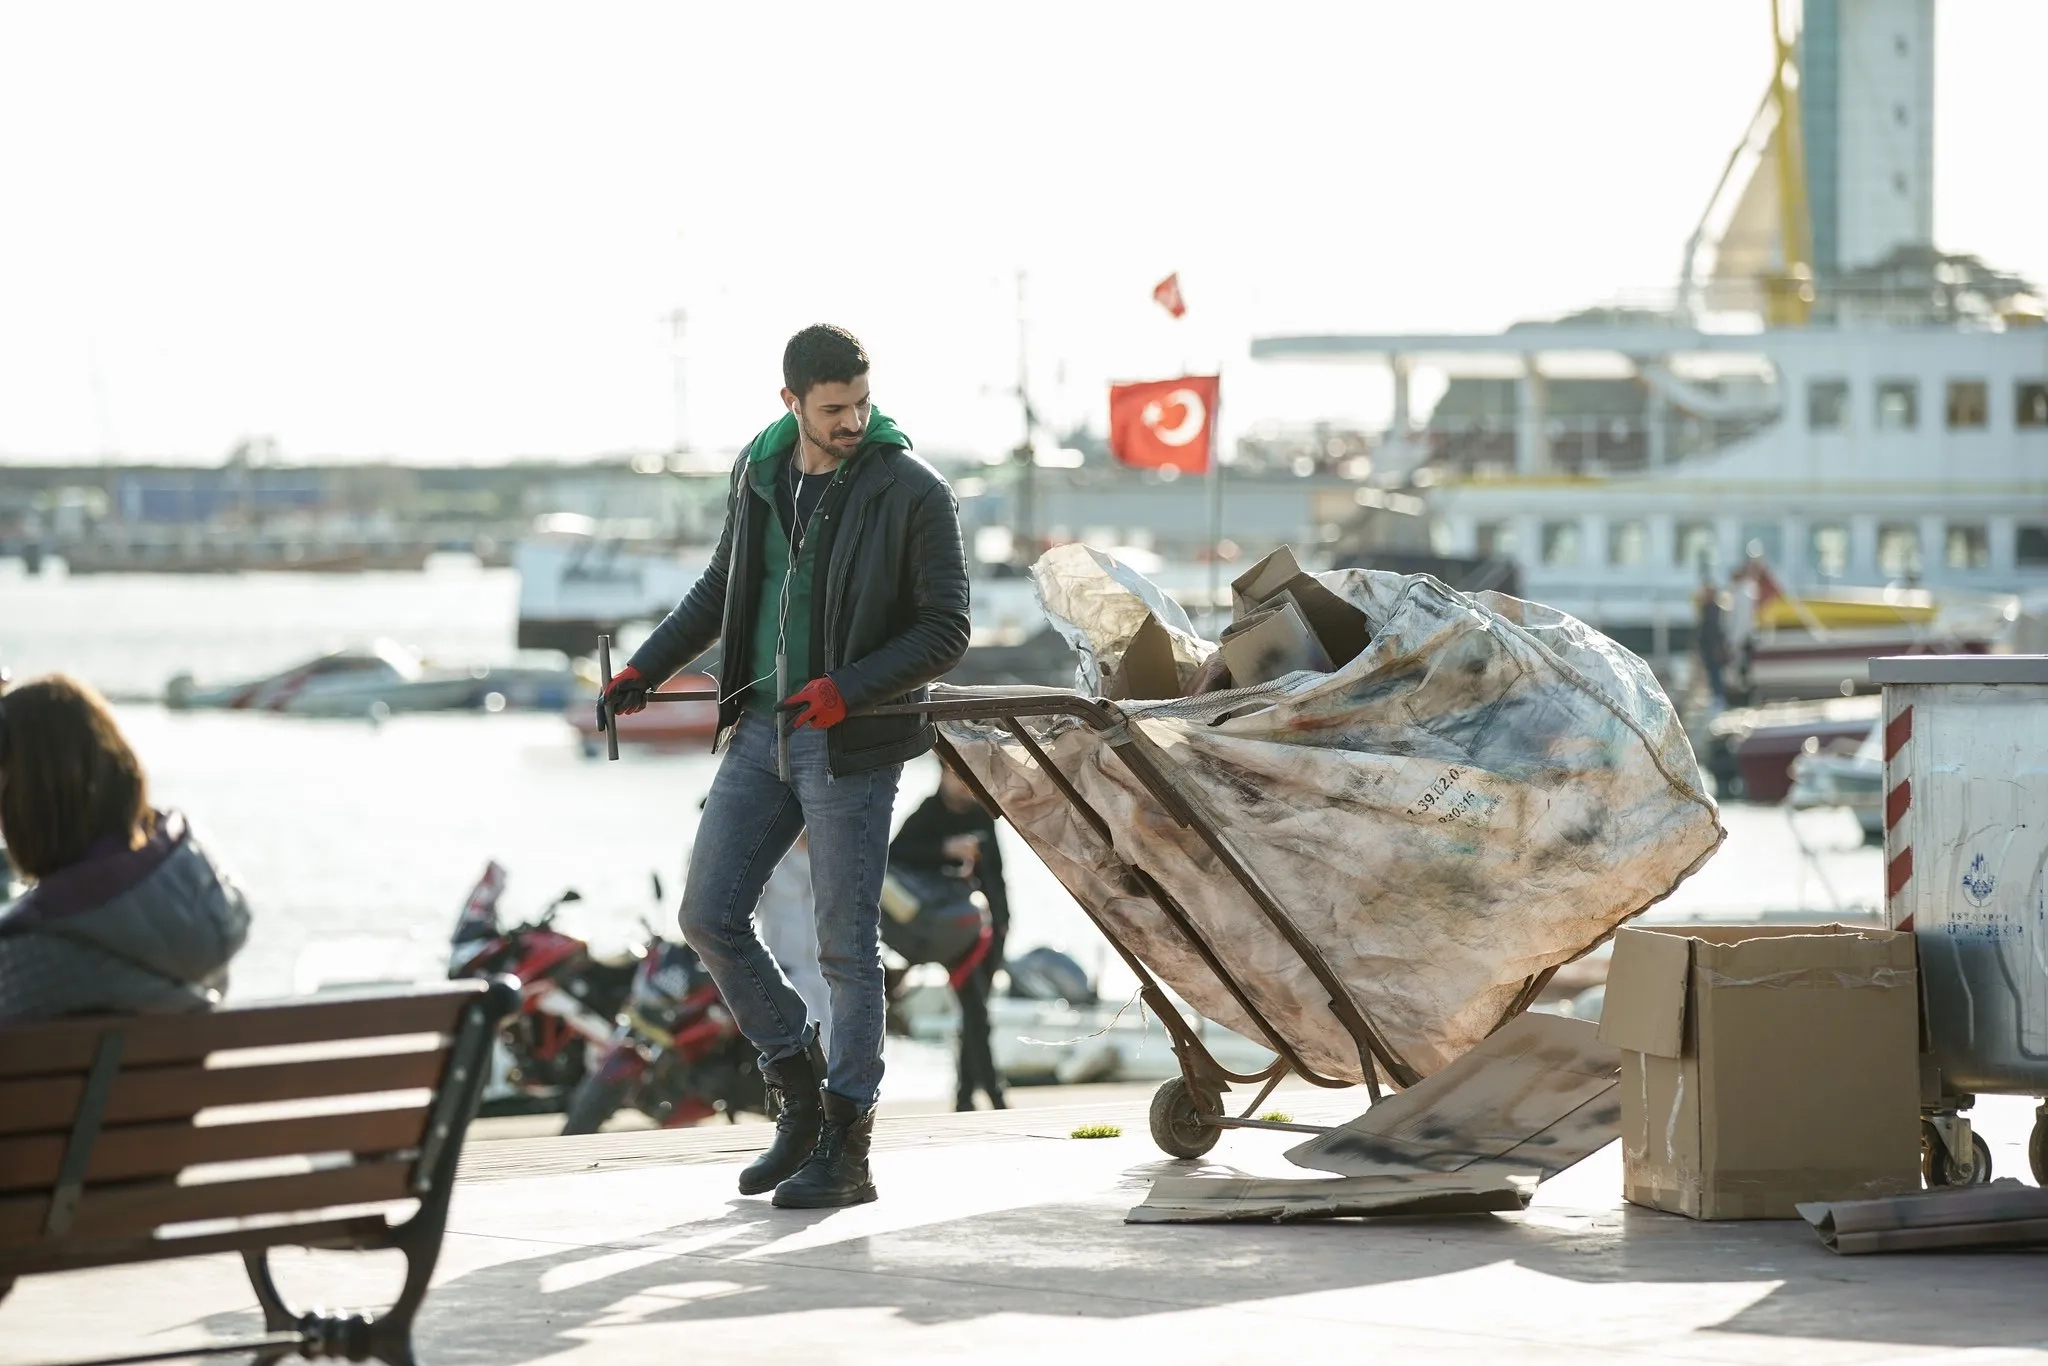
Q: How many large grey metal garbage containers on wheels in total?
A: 1